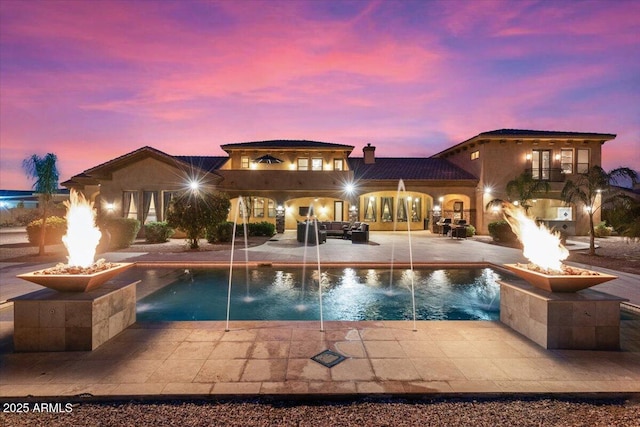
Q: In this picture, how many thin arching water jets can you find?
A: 3